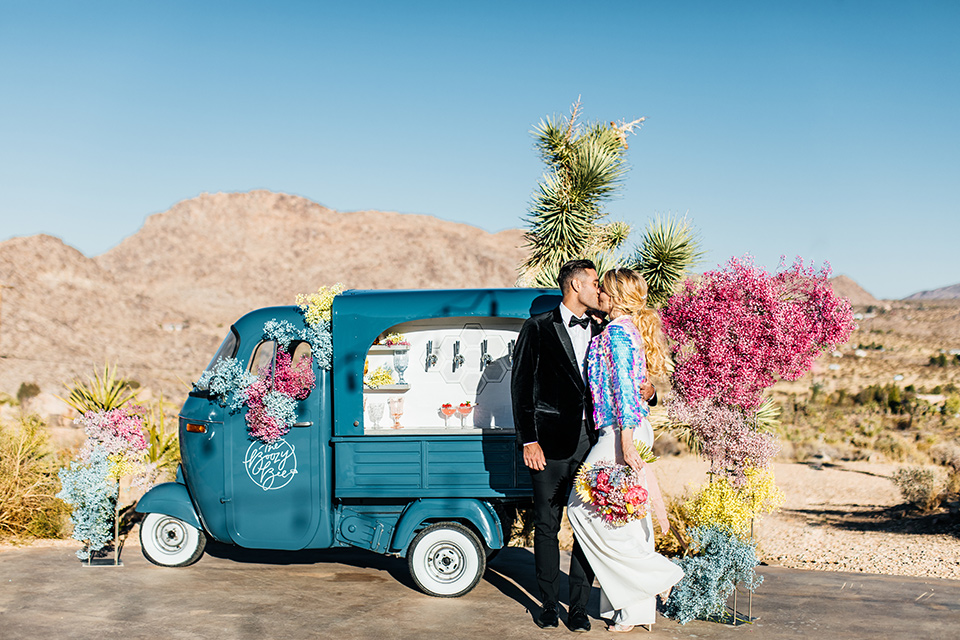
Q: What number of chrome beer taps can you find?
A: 4